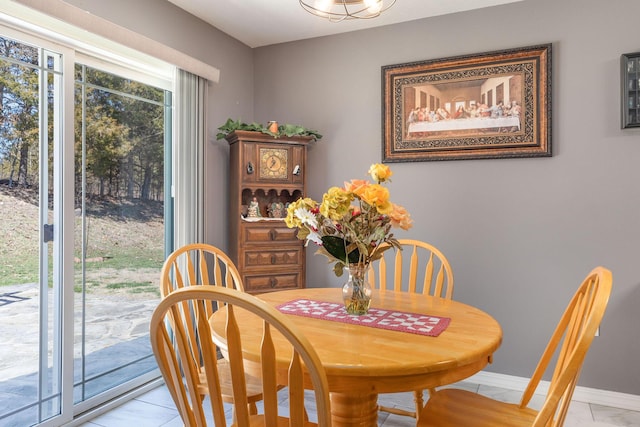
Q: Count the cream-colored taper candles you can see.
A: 0